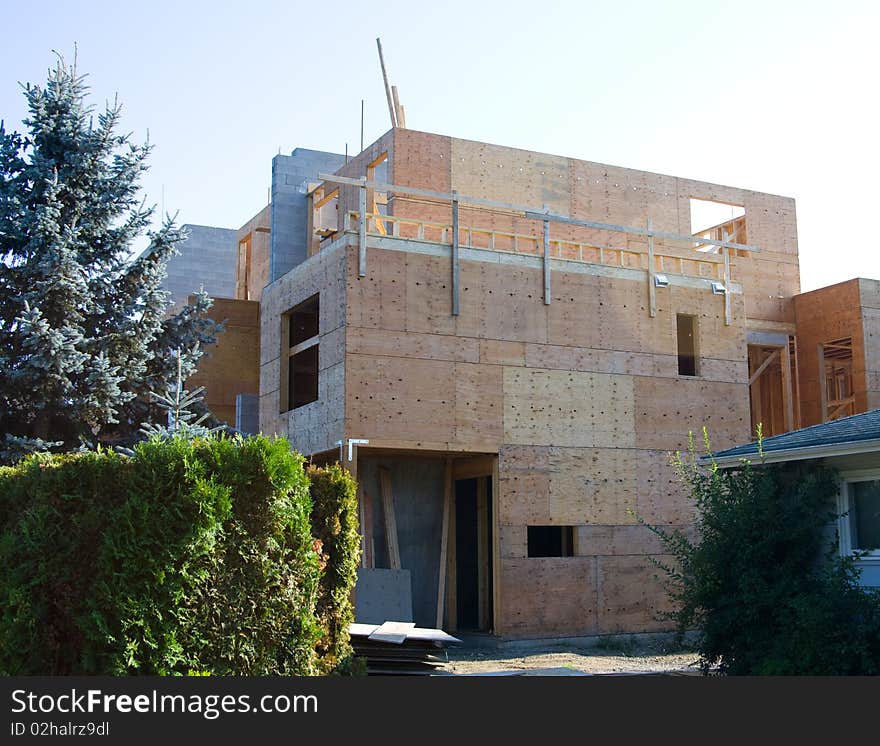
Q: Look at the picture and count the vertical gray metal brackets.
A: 5